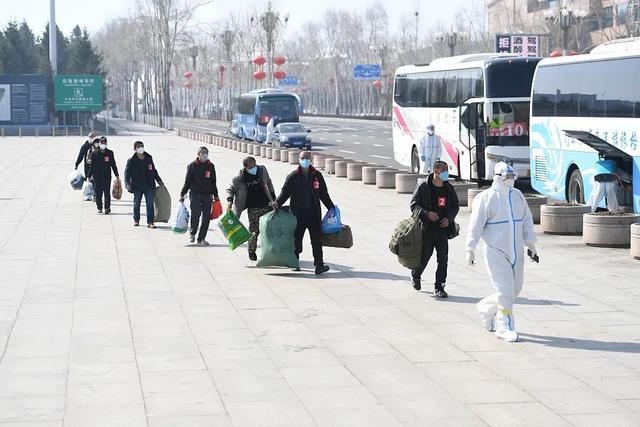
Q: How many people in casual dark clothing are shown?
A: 8